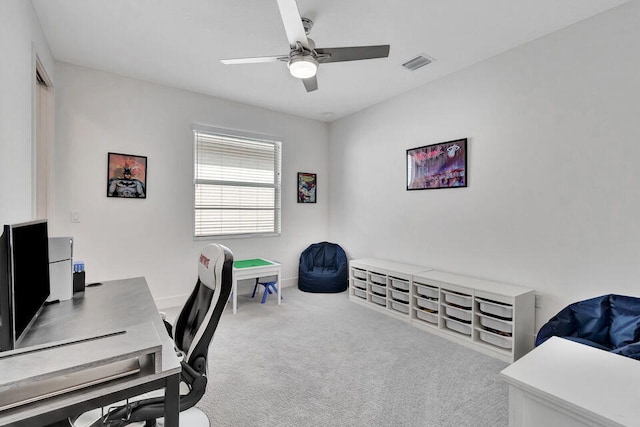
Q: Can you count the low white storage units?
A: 2